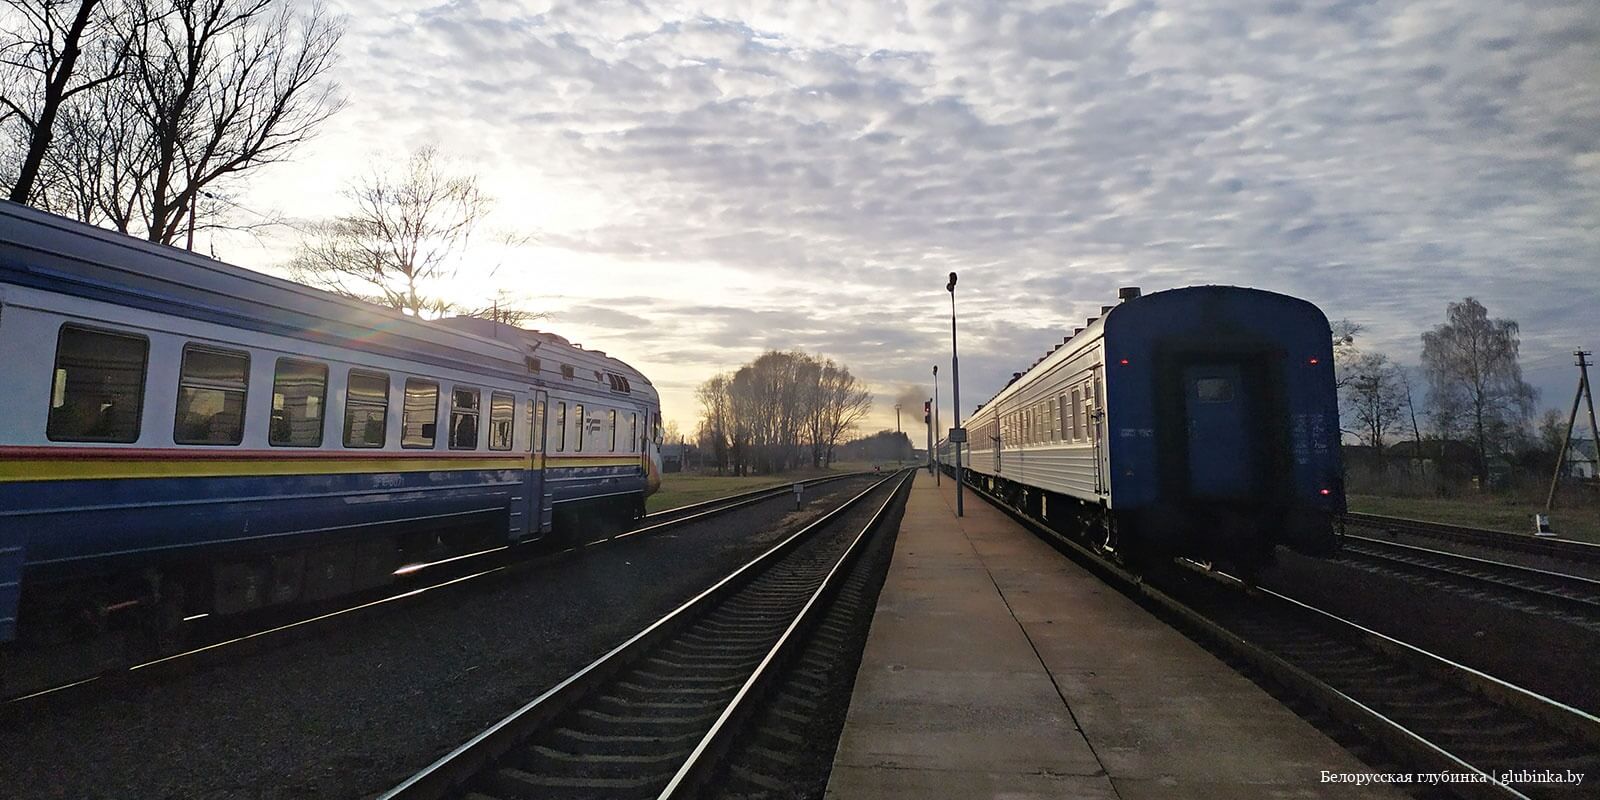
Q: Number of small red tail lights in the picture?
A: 3